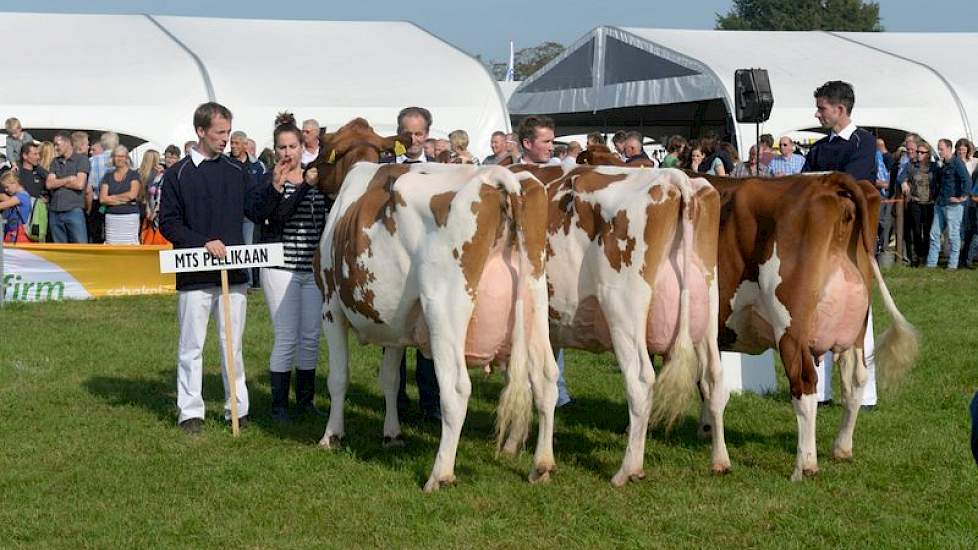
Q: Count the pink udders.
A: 3